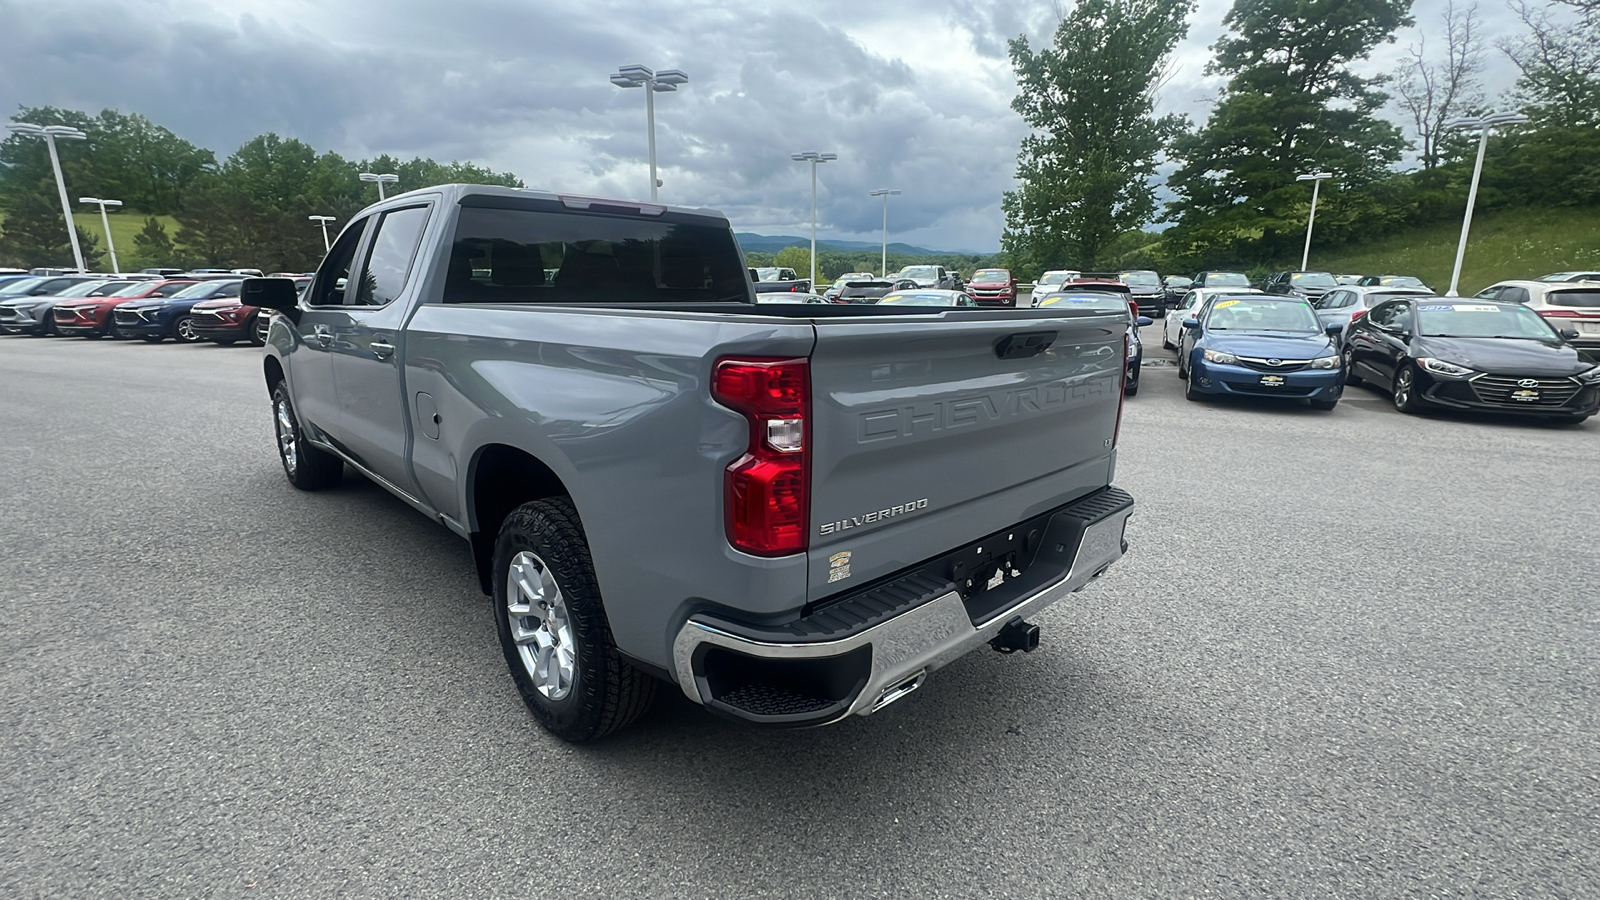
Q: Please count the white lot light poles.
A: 9